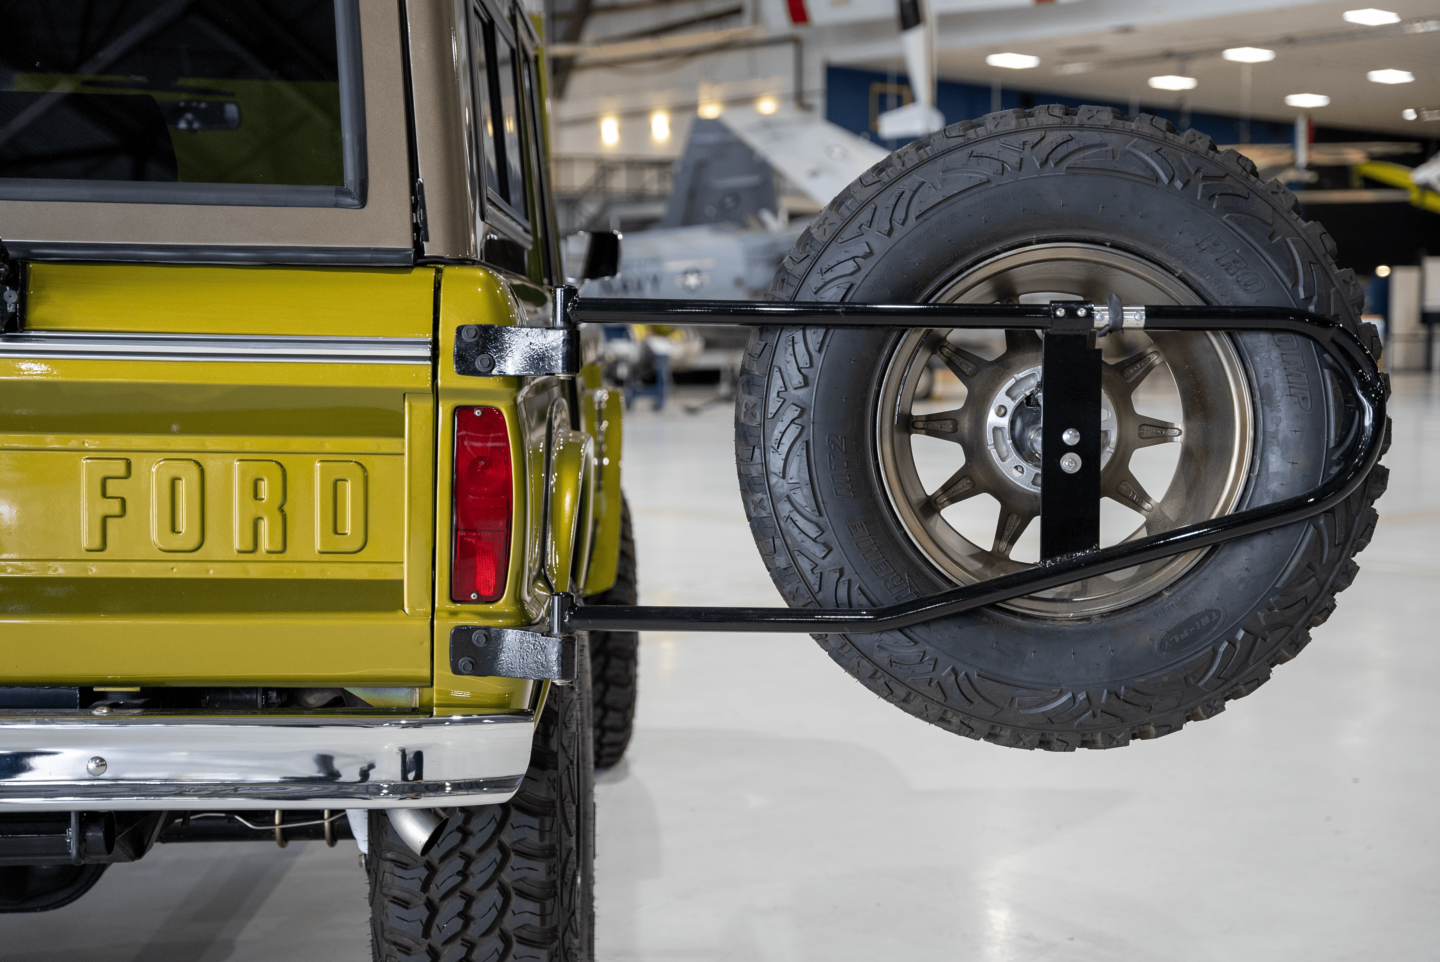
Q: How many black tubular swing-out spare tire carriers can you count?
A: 1